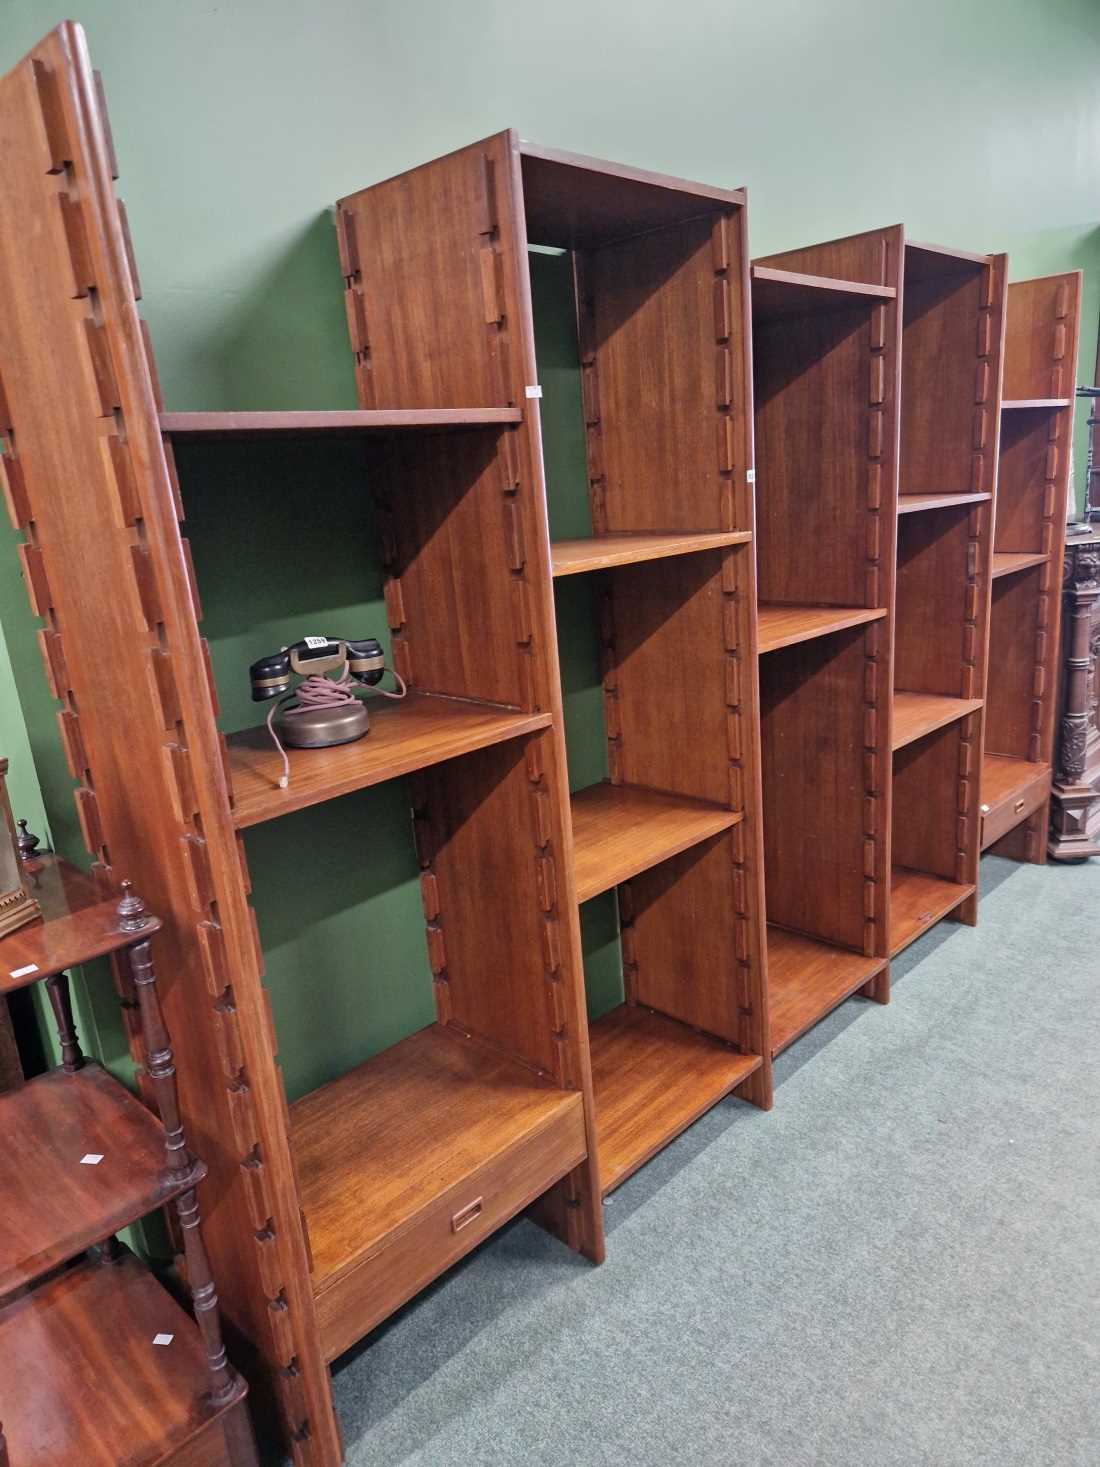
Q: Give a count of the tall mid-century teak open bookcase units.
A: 5